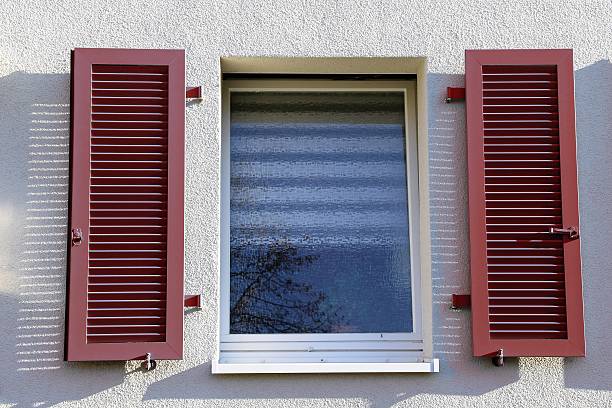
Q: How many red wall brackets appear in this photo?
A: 4